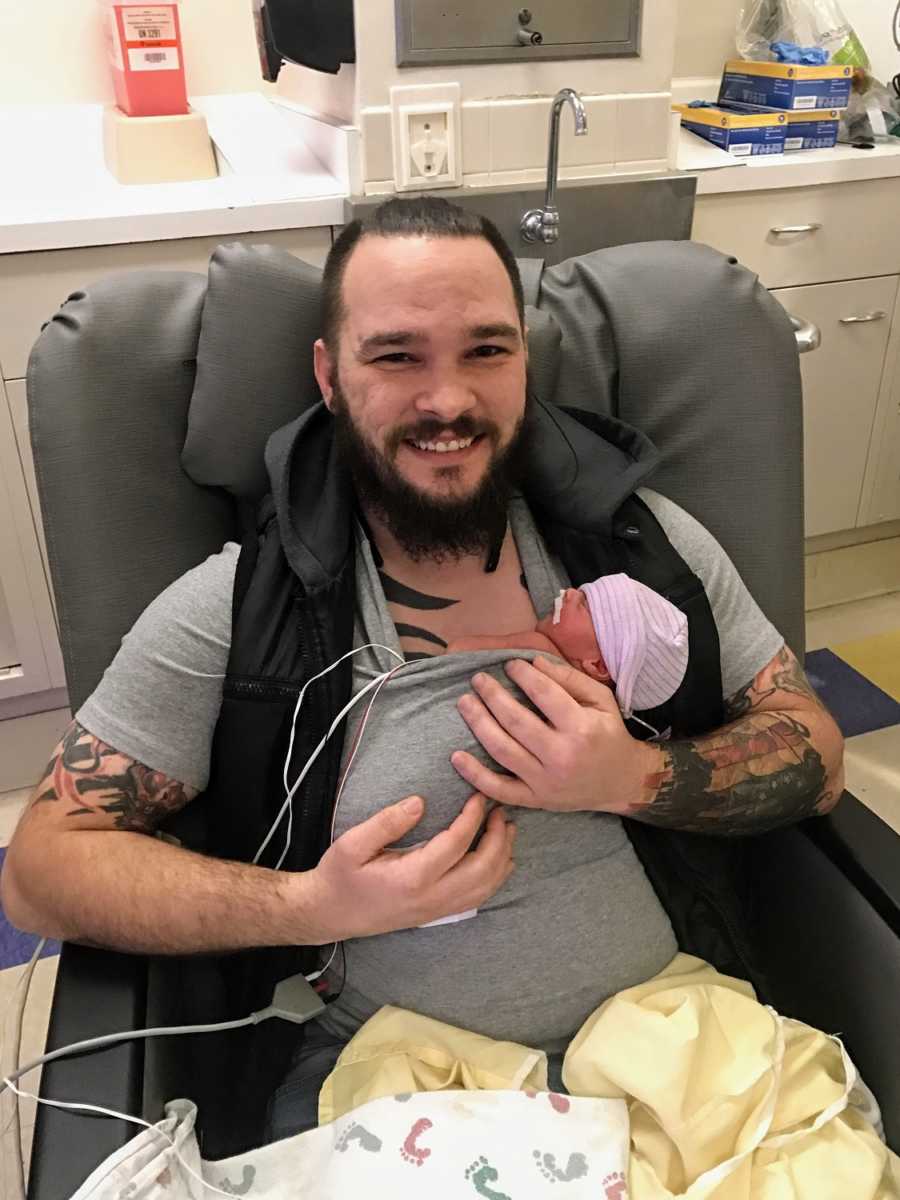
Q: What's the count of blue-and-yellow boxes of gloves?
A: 3